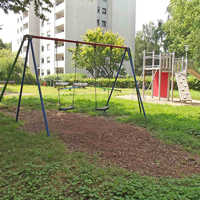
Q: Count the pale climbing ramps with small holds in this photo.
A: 1